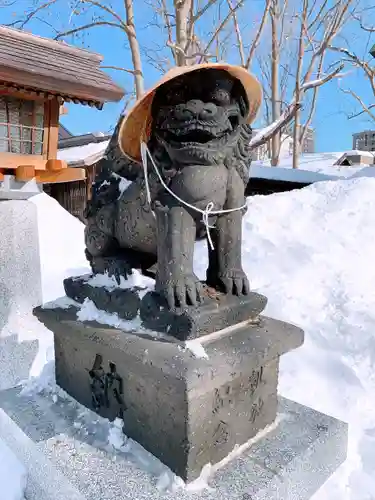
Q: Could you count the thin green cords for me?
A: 0